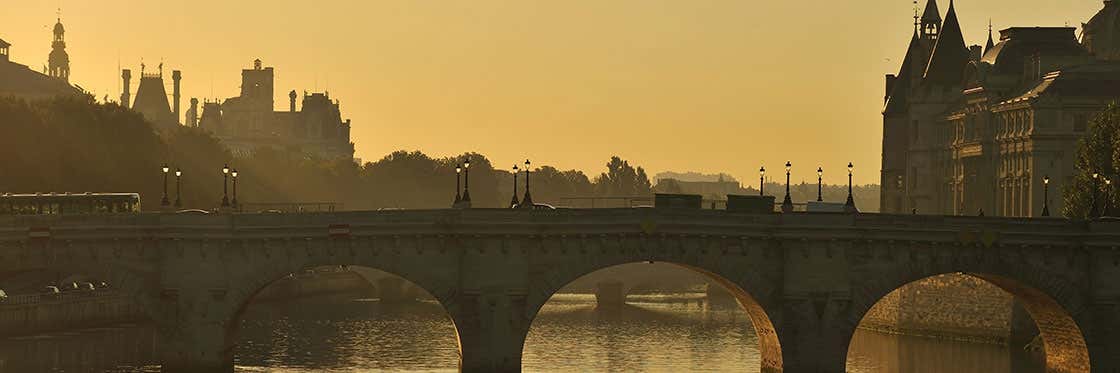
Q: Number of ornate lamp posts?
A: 15